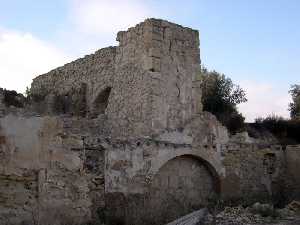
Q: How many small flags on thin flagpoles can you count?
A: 0